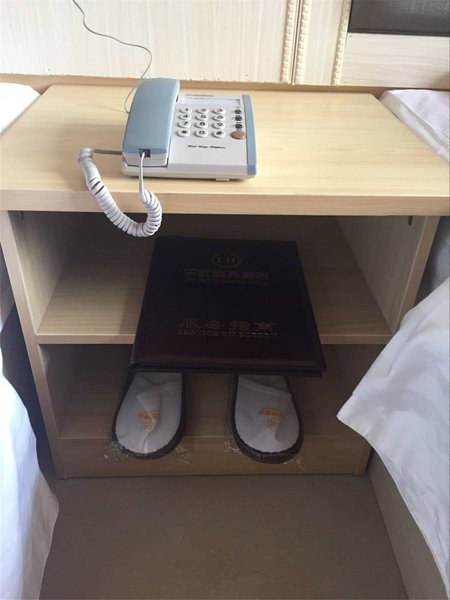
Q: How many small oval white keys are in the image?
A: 12